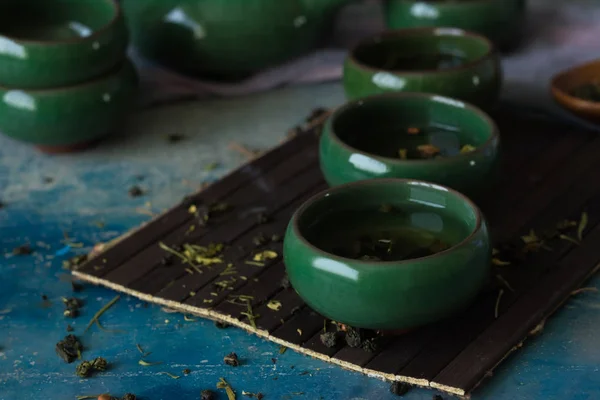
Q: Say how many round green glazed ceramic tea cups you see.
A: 6